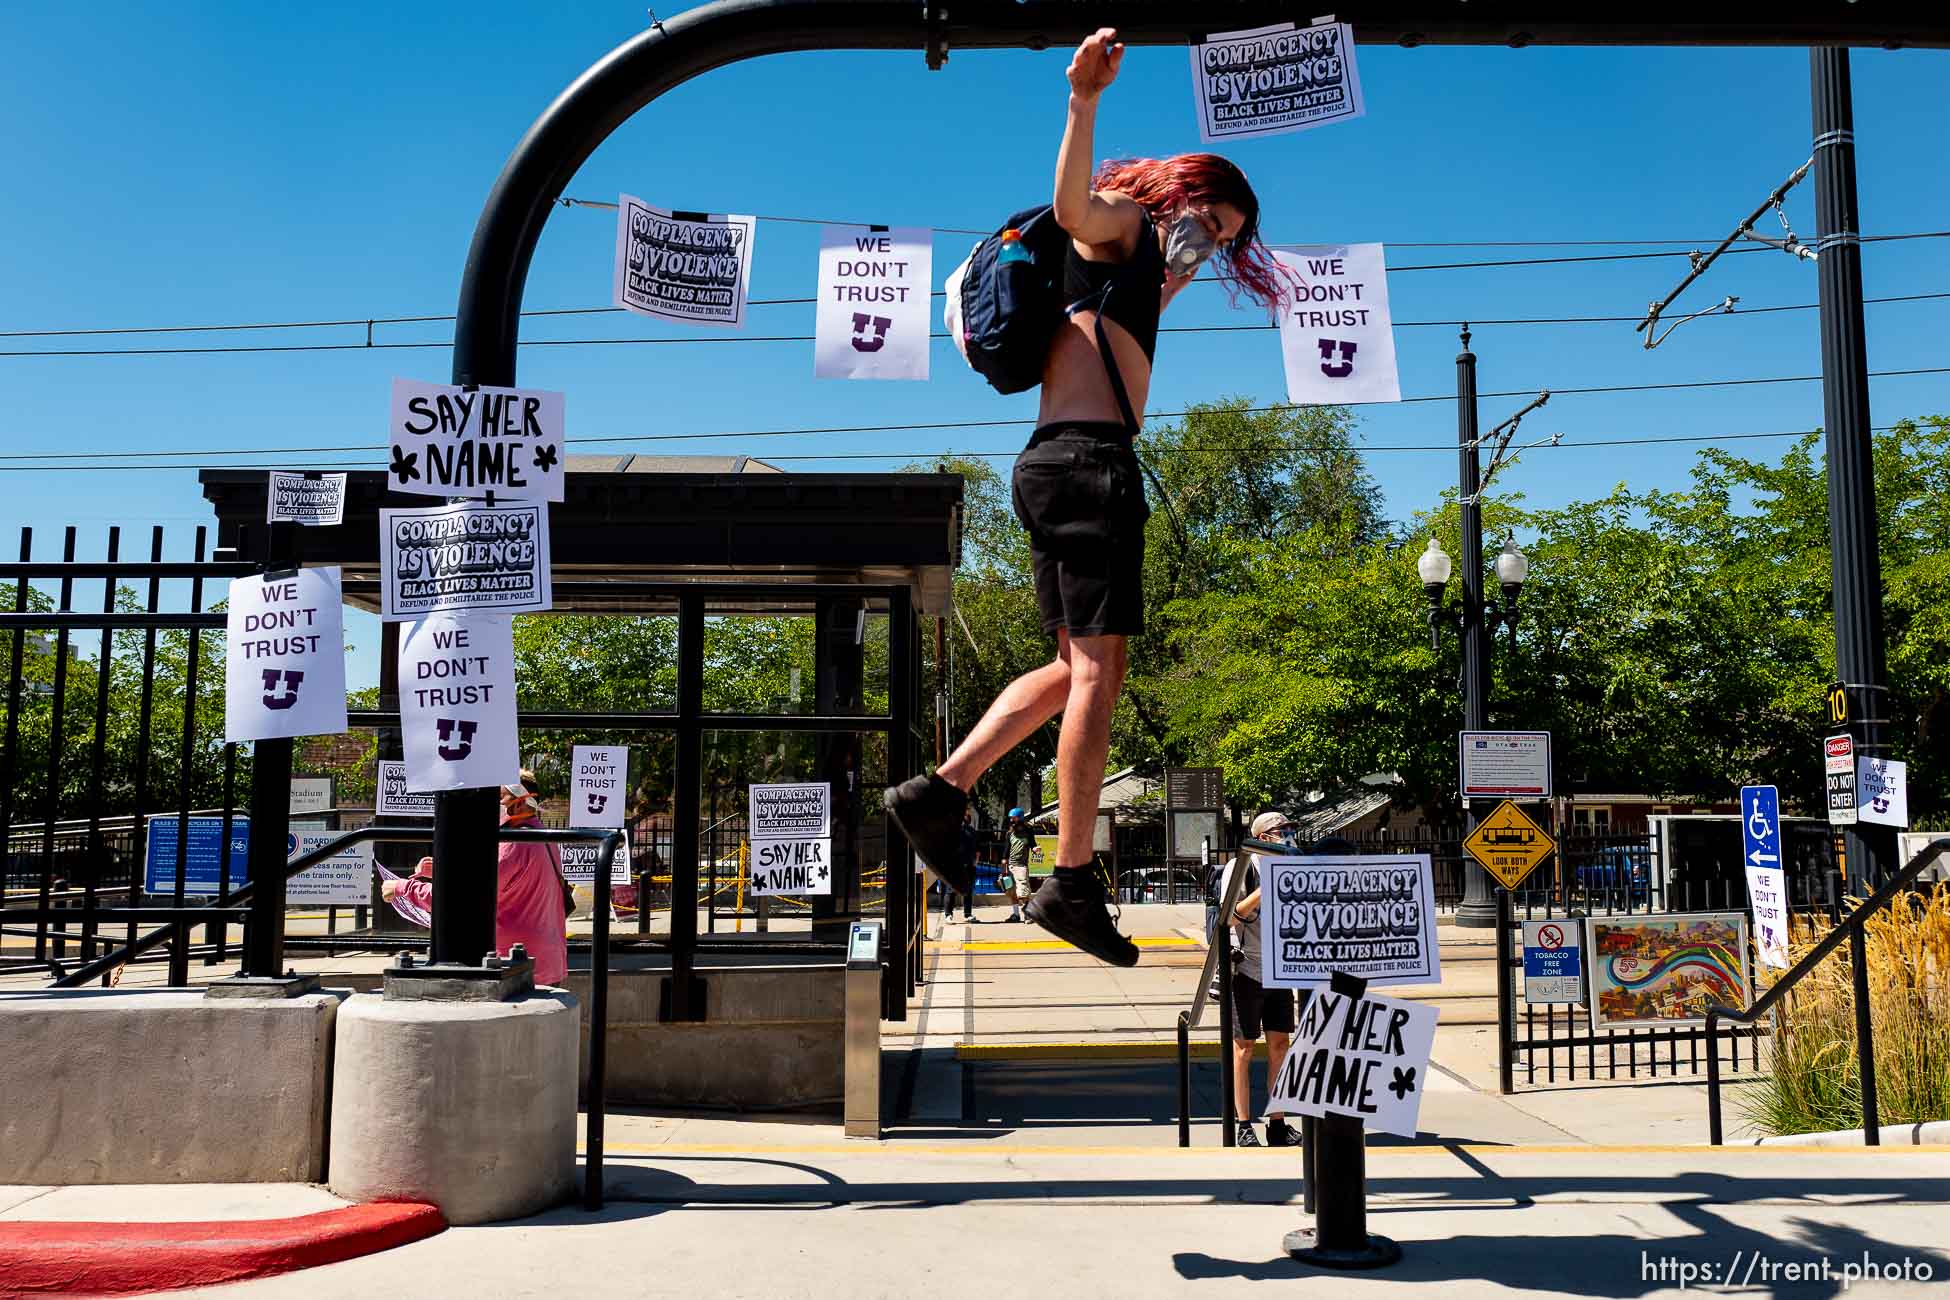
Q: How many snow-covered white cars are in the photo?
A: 0